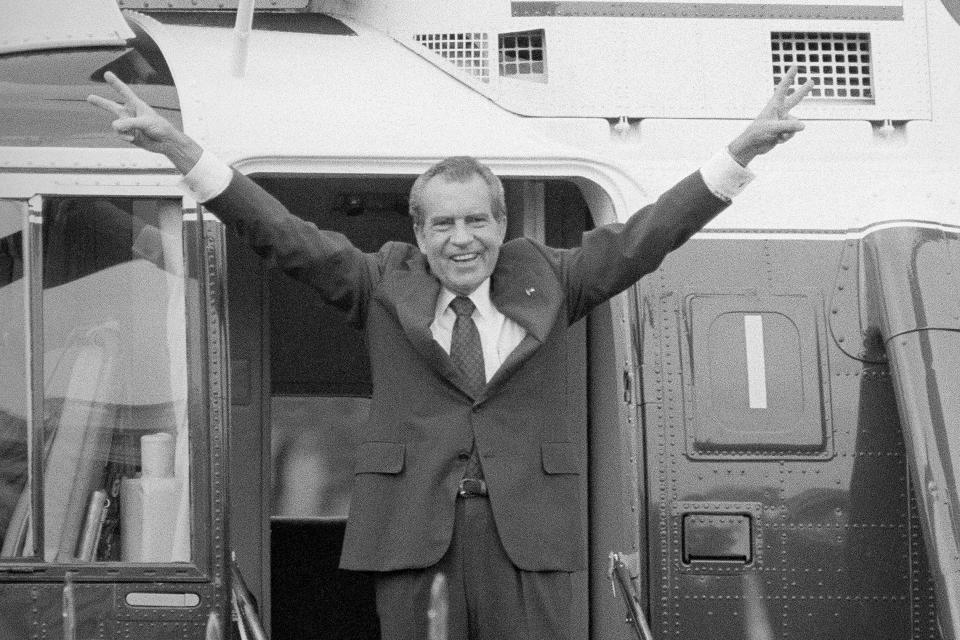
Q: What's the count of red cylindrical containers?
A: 0